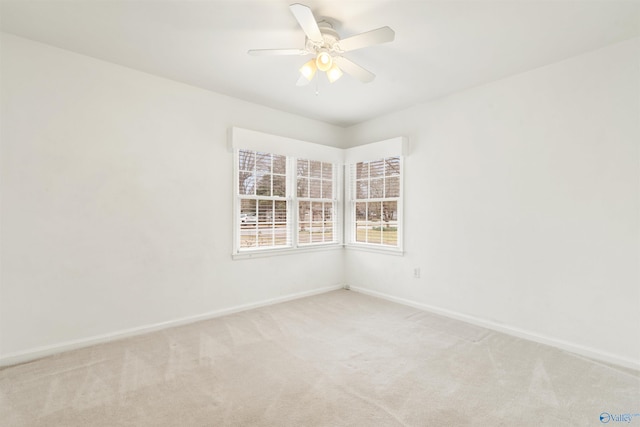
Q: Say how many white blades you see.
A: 5